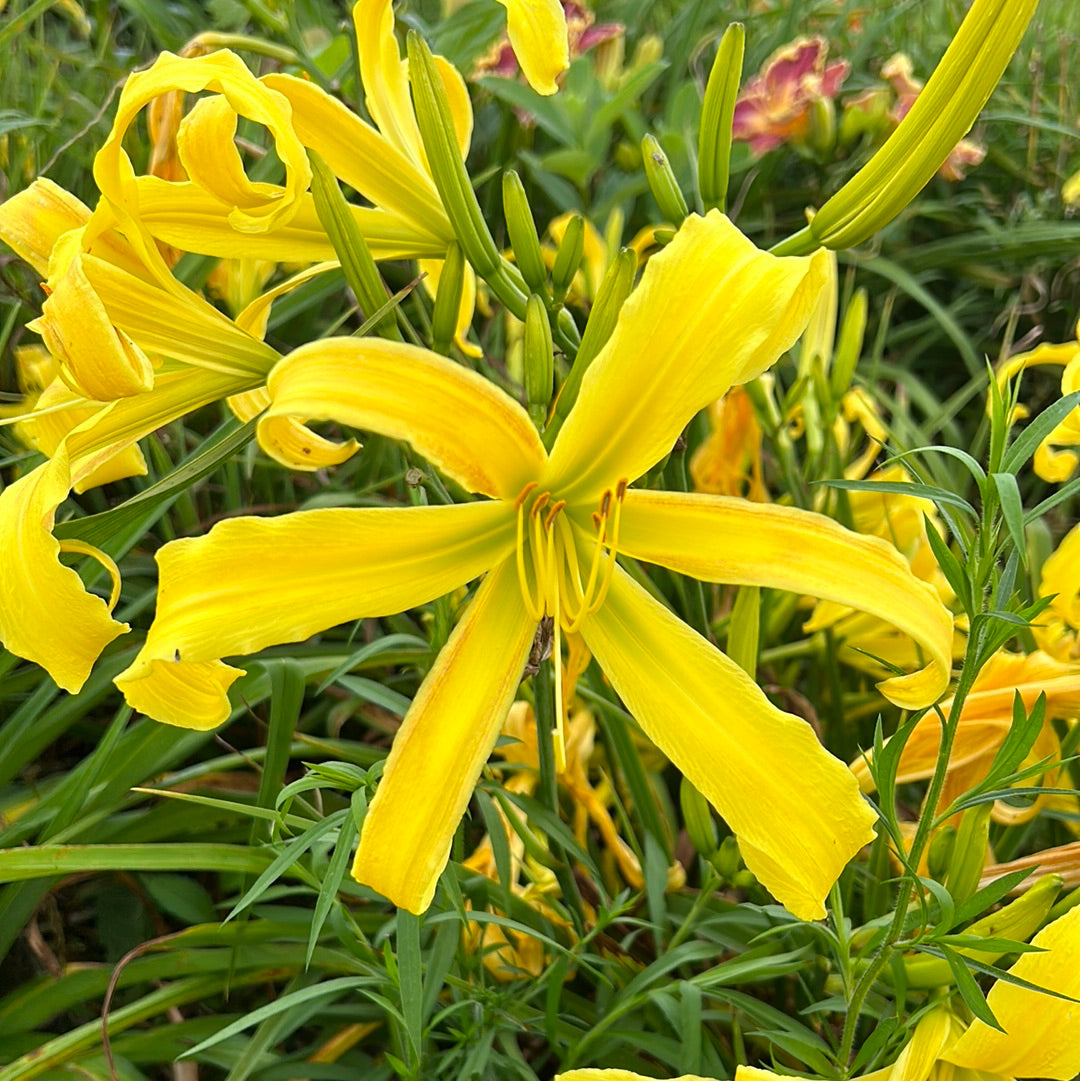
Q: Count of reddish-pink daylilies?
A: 3